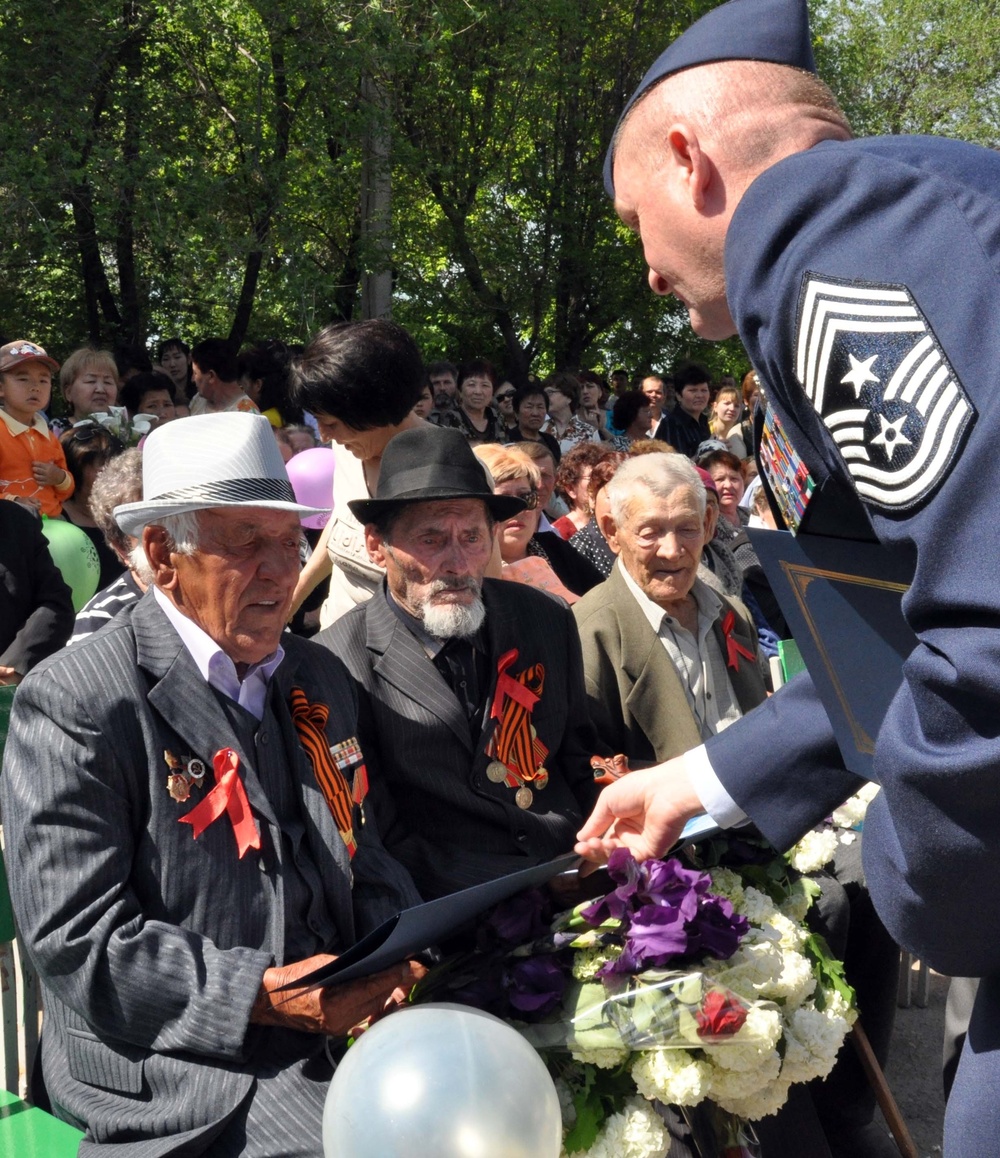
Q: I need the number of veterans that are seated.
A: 3